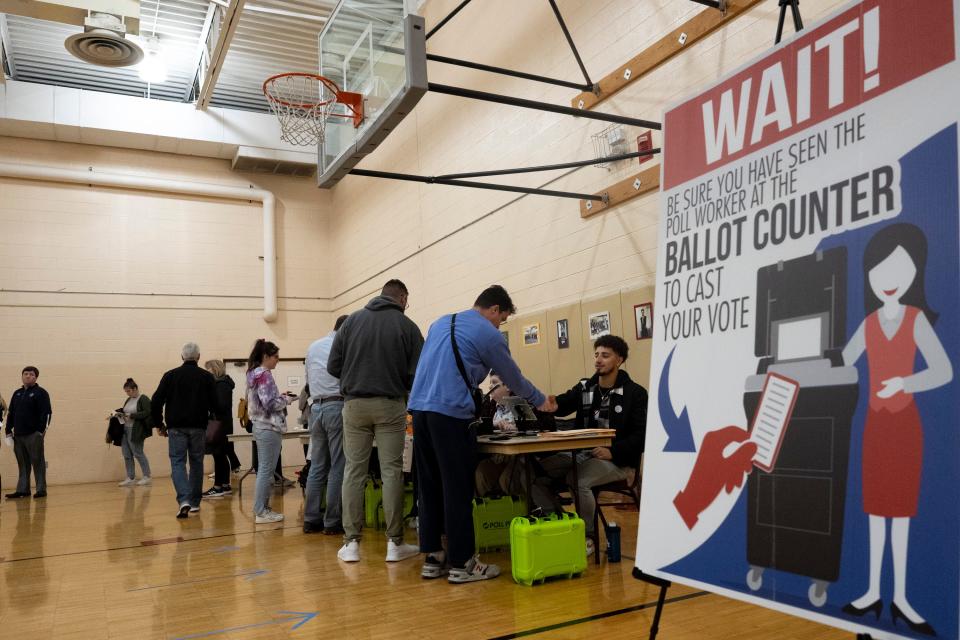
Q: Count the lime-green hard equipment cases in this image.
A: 3